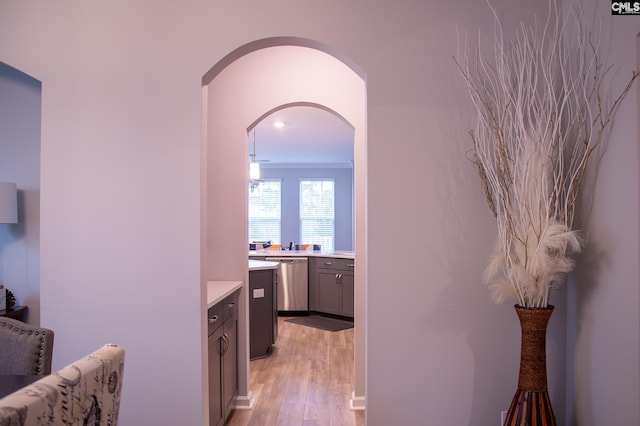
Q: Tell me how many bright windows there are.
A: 2